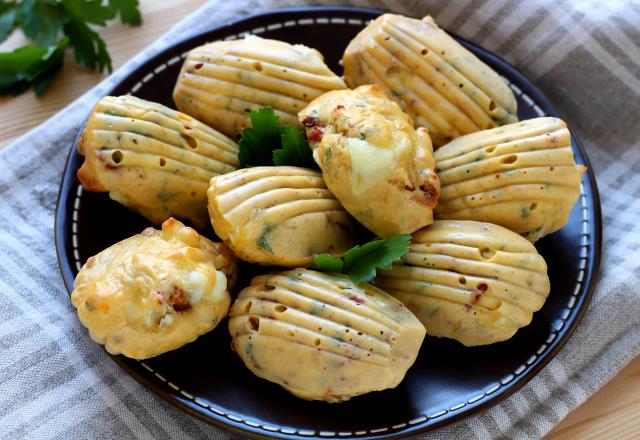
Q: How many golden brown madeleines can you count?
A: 9